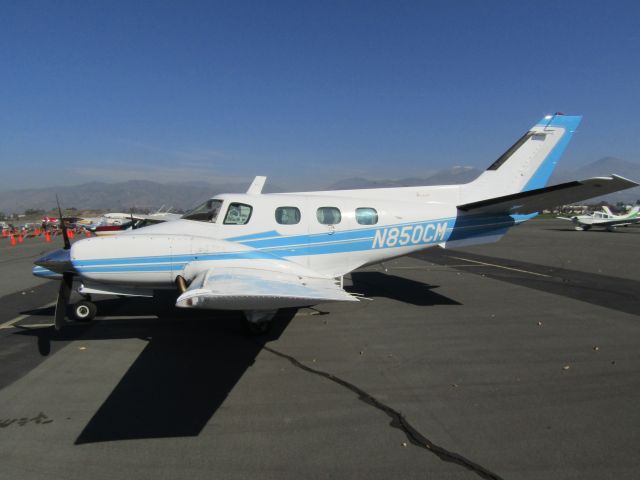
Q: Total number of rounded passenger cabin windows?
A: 3